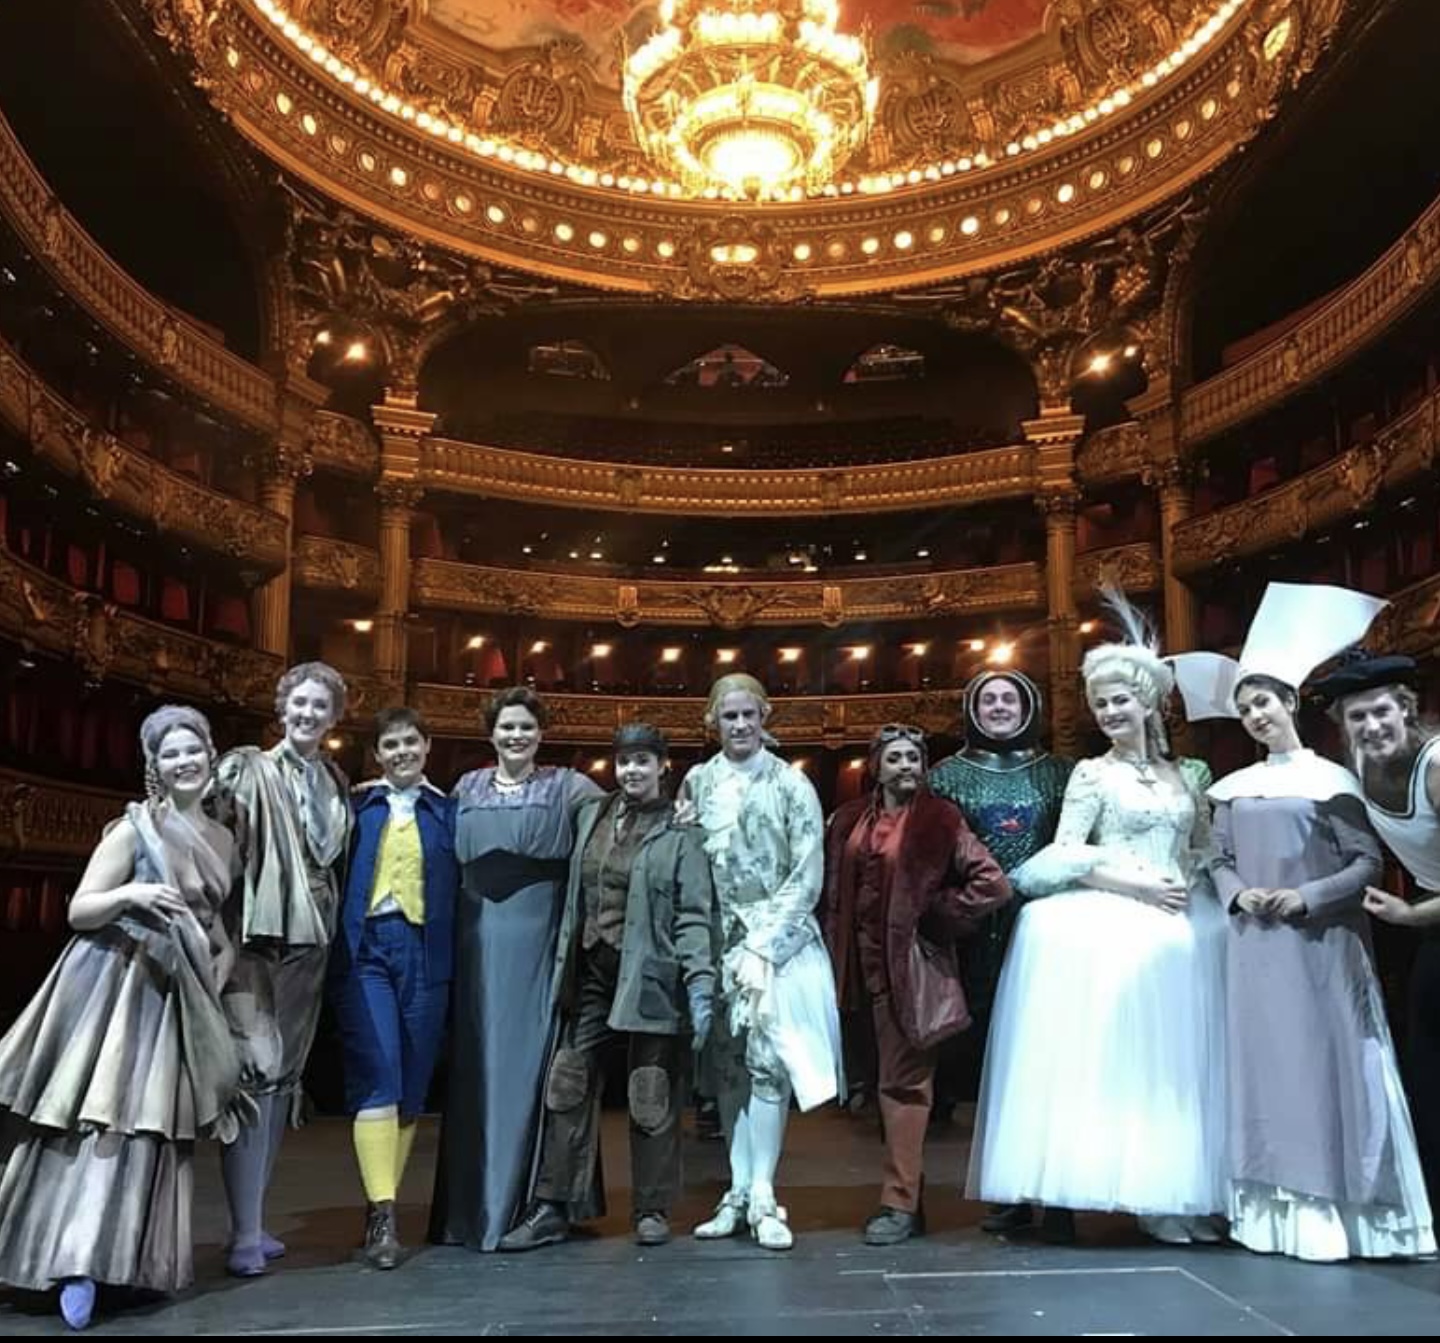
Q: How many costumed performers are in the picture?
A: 11